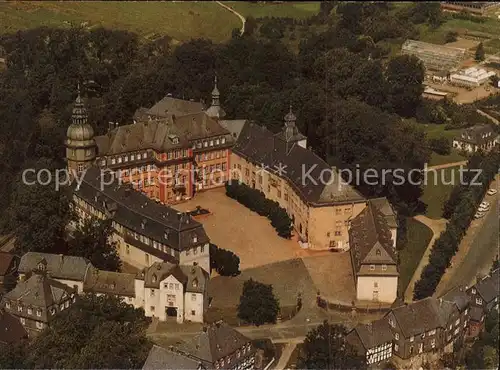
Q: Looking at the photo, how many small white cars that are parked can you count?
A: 4